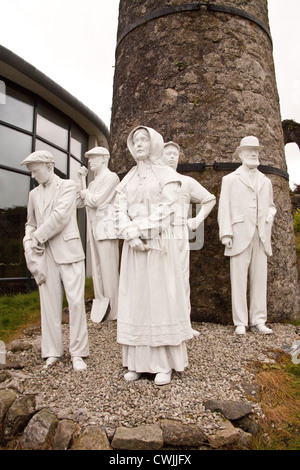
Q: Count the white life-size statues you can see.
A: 5